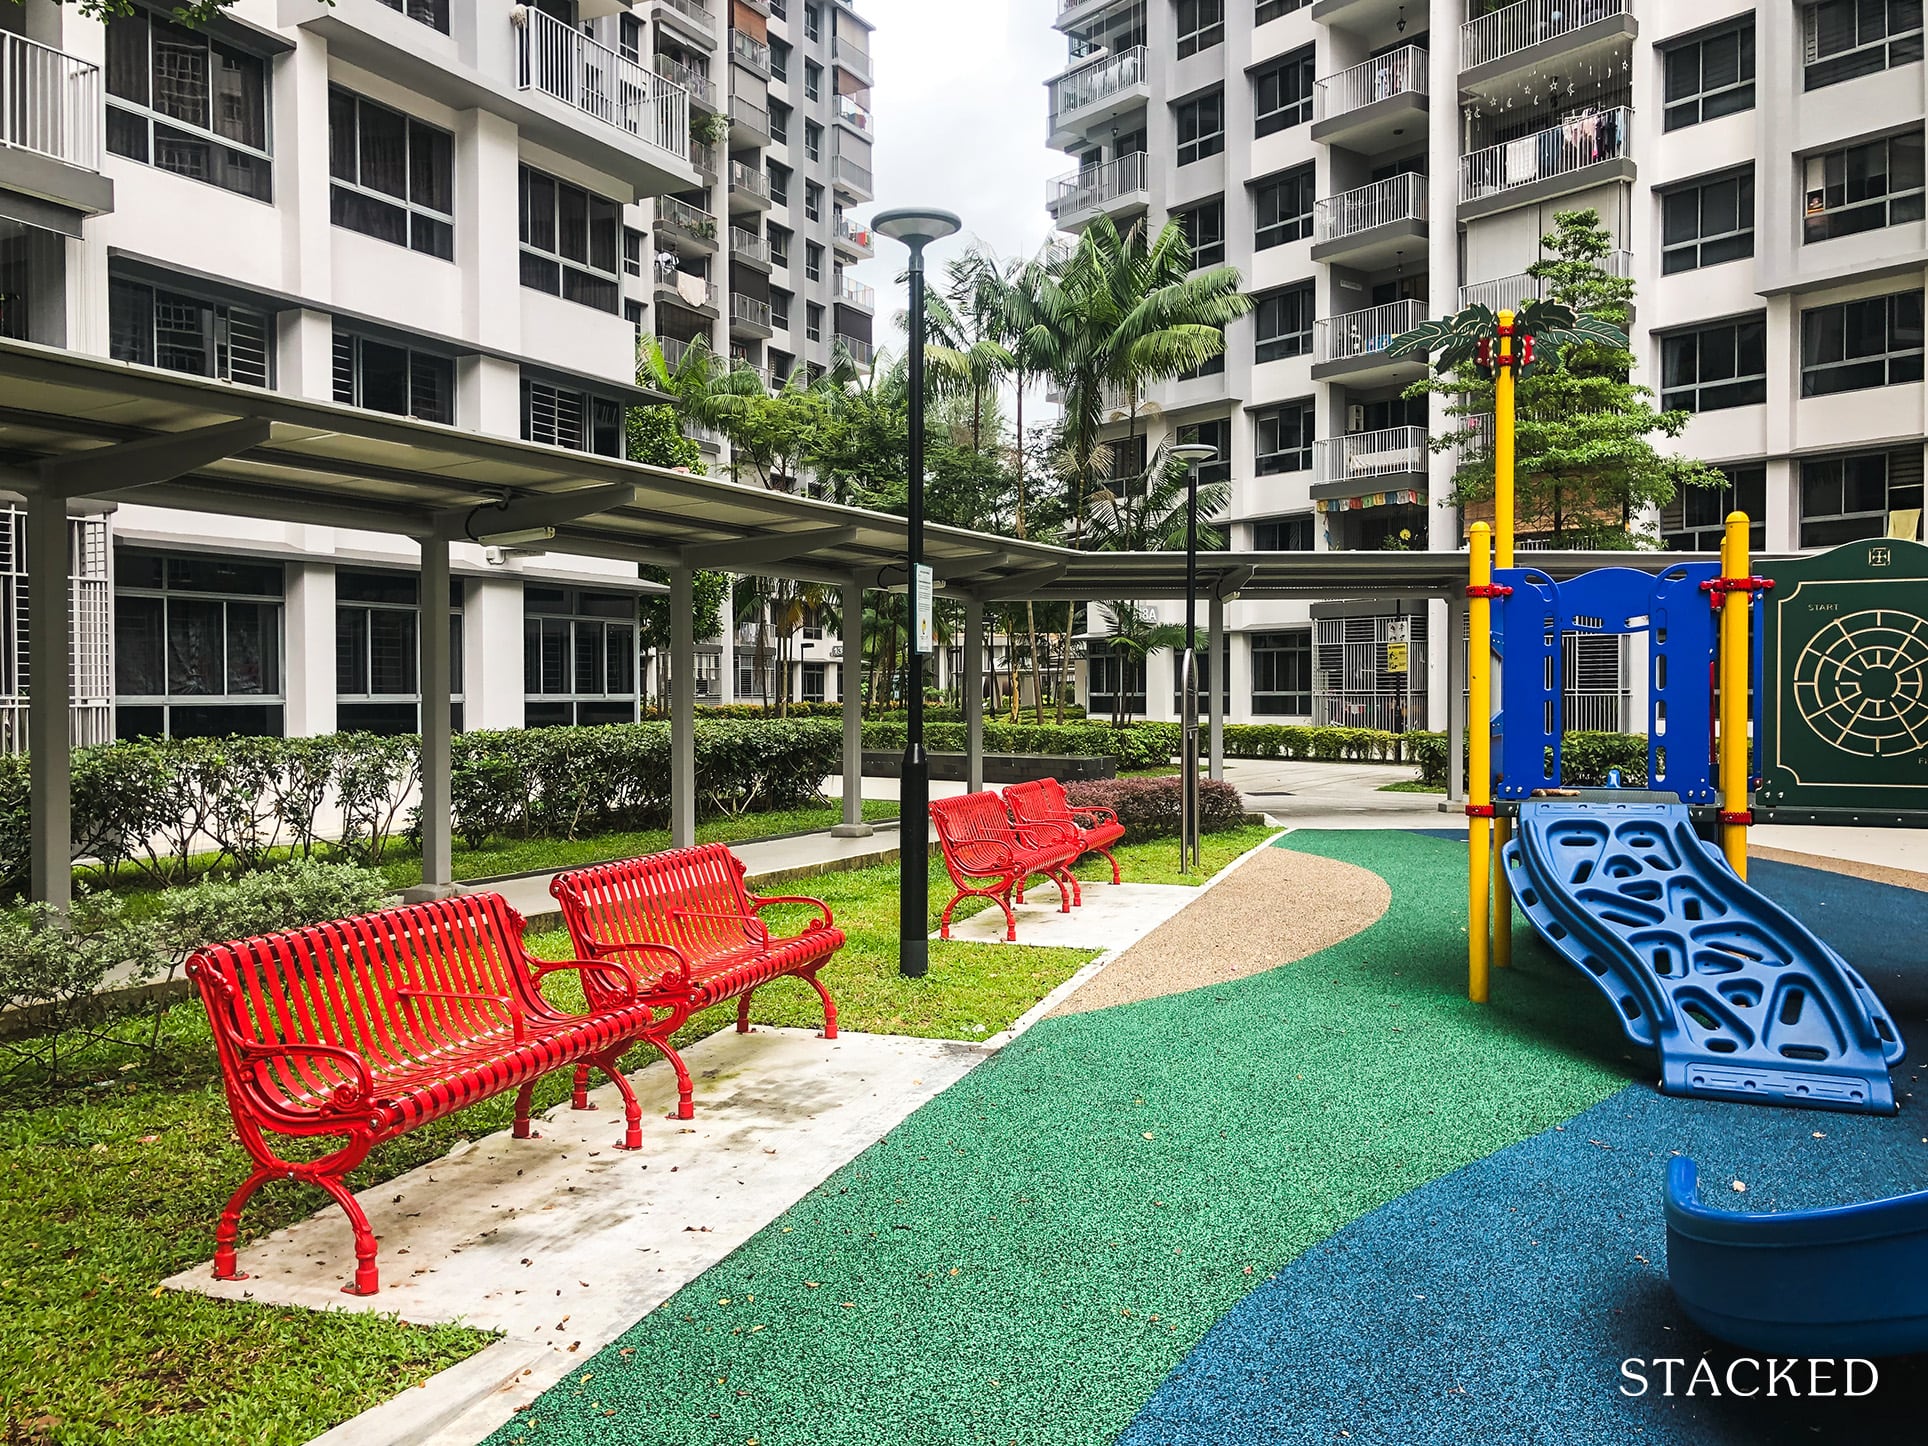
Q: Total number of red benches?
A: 4